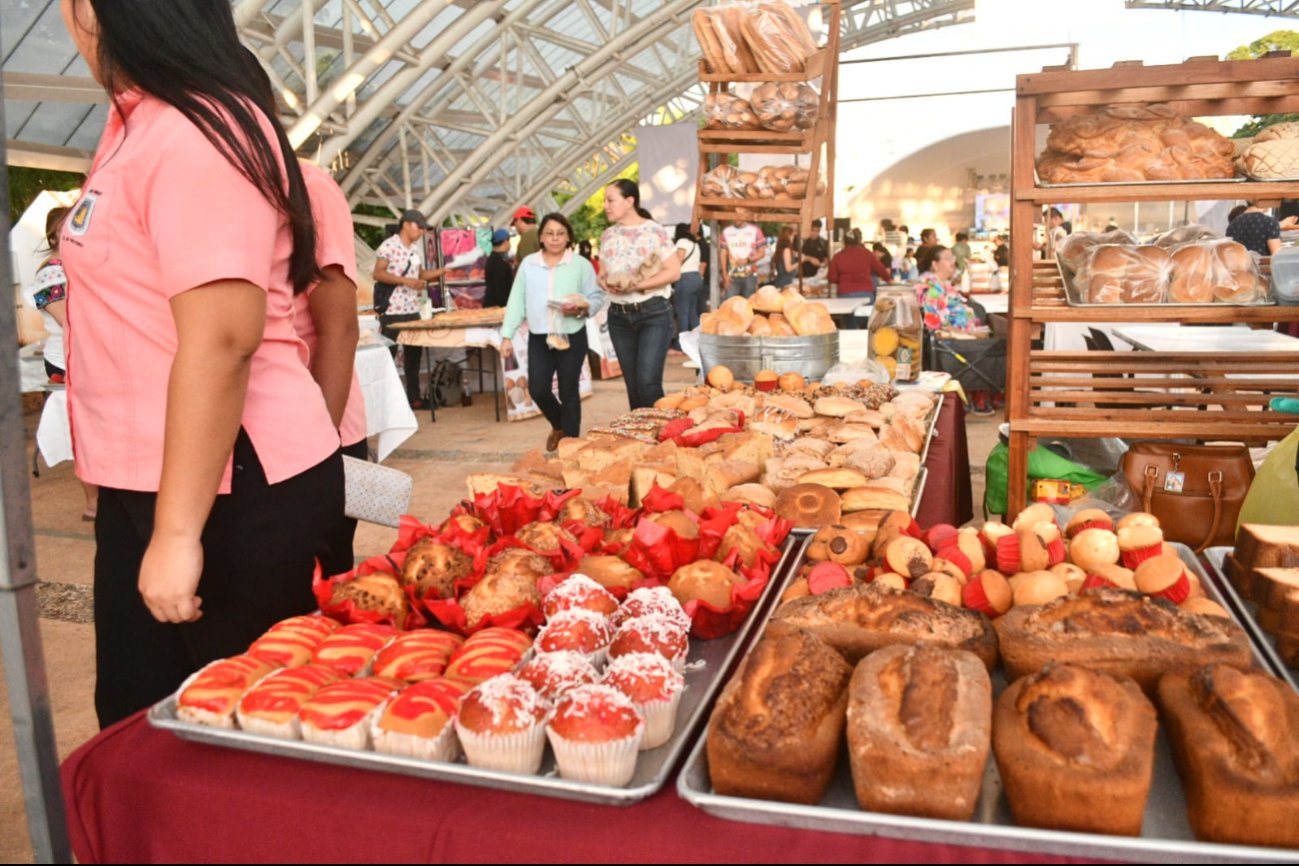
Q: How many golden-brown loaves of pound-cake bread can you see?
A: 6